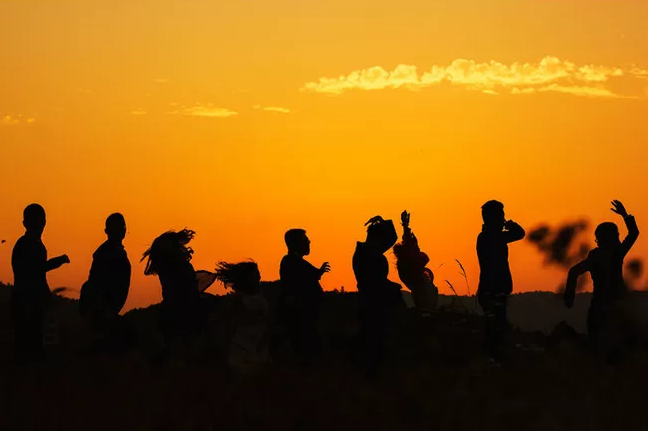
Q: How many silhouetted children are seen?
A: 9